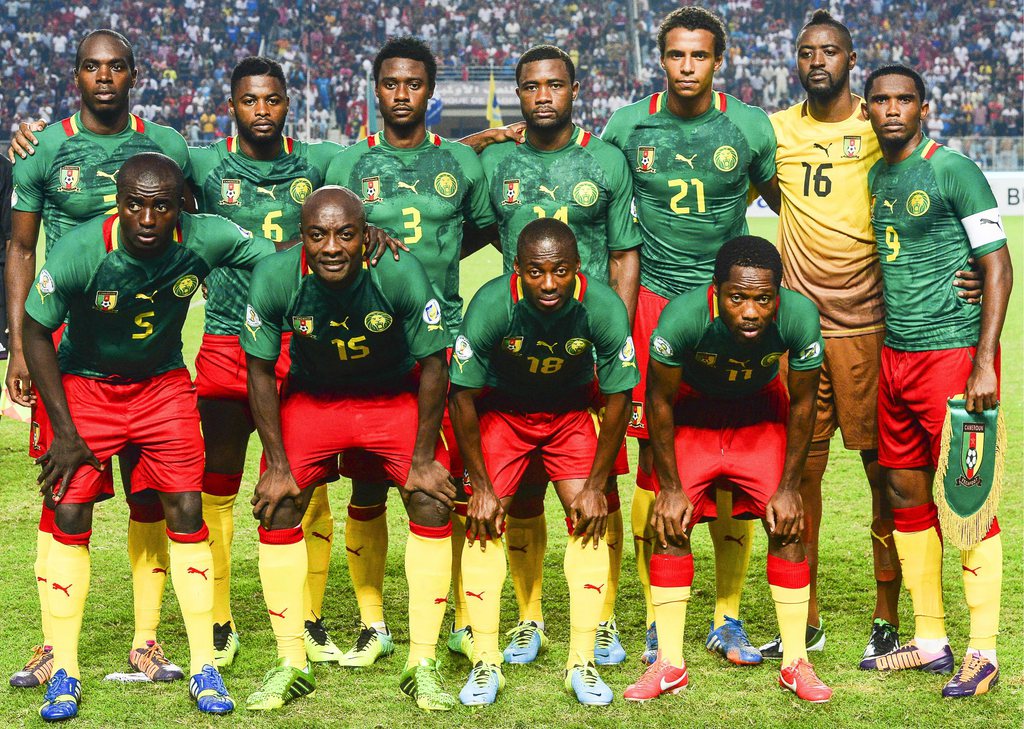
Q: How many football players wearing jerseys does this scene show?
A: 11